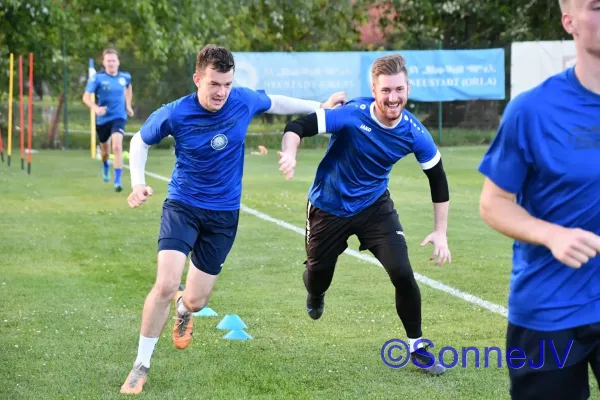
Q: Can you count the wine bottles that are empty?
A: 0